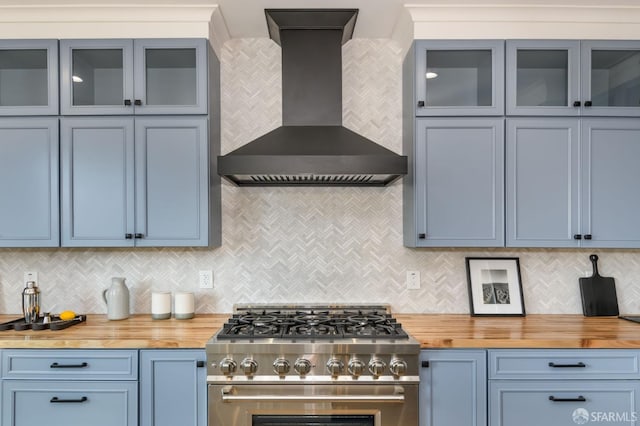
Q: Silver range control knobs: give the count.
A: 8